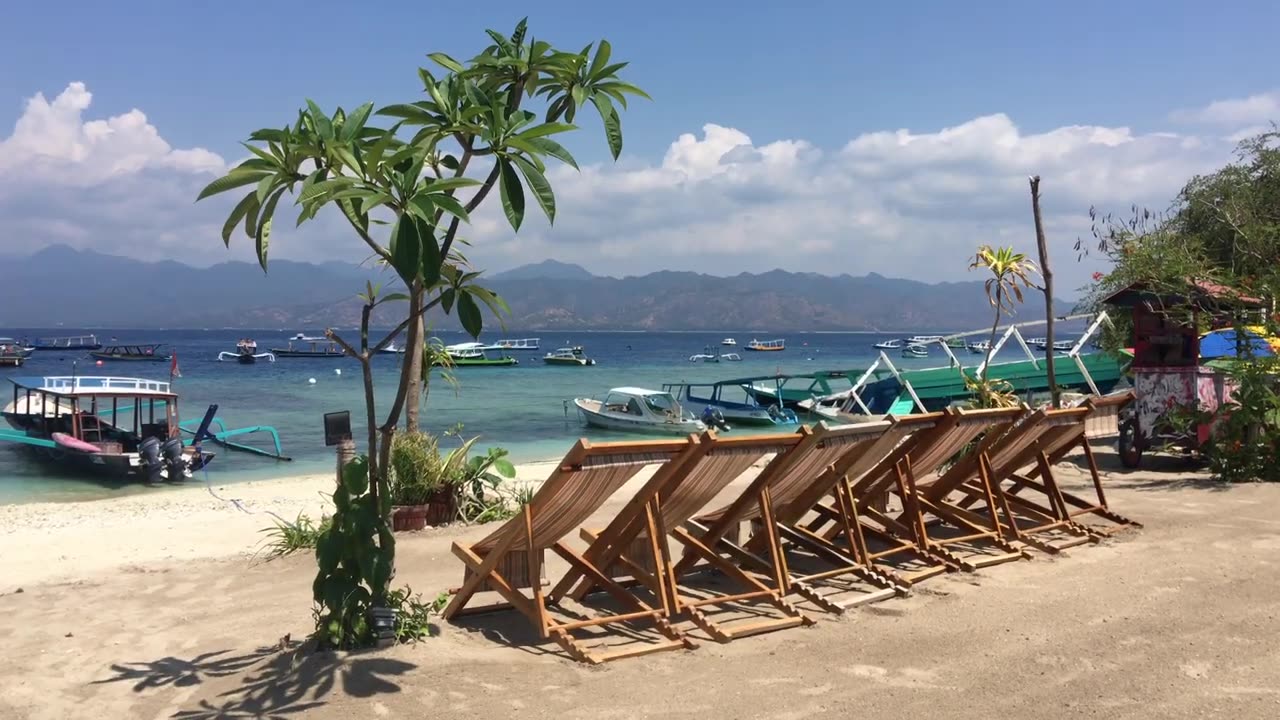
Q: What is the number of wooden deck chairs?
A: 7